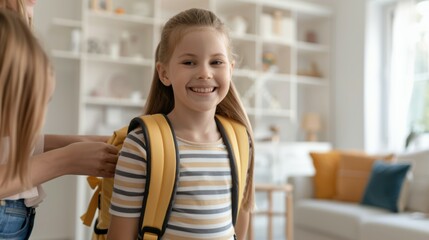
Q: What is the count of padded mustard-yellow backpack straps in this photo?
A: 2